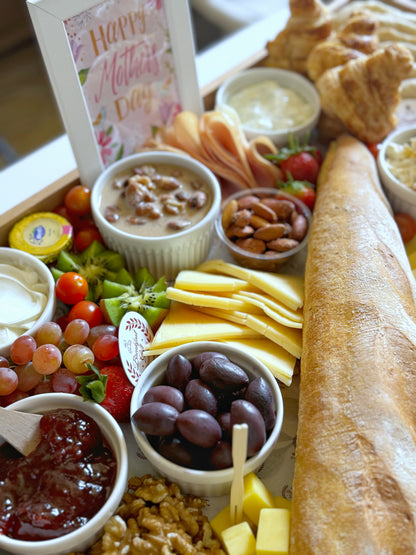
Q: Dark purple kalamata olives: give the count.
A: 12